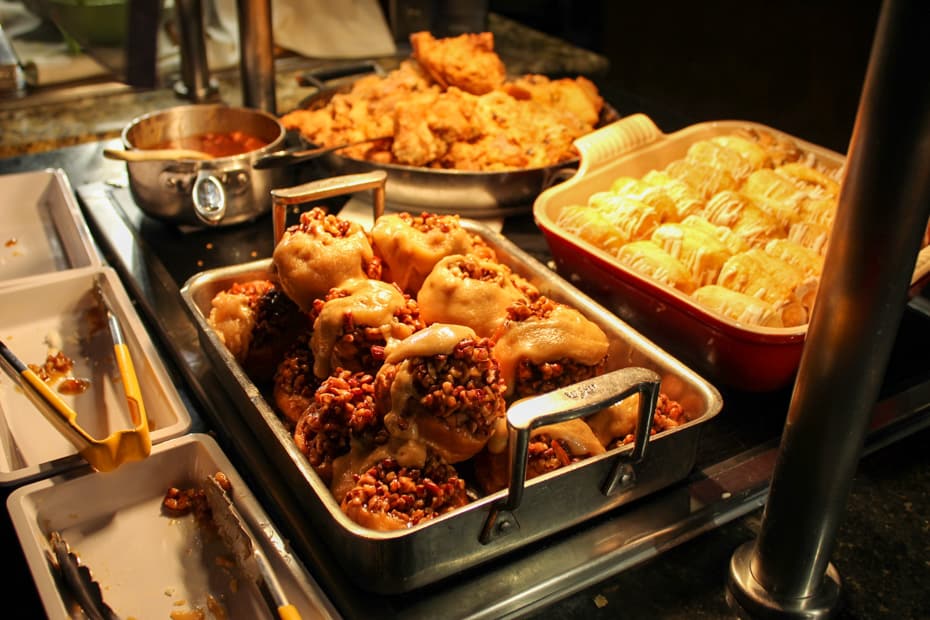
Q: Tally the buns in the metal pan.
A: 12